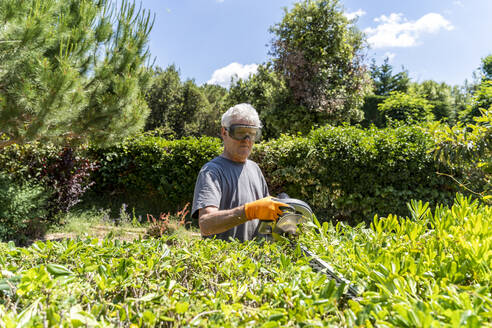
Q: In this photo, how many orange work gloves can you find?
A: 1